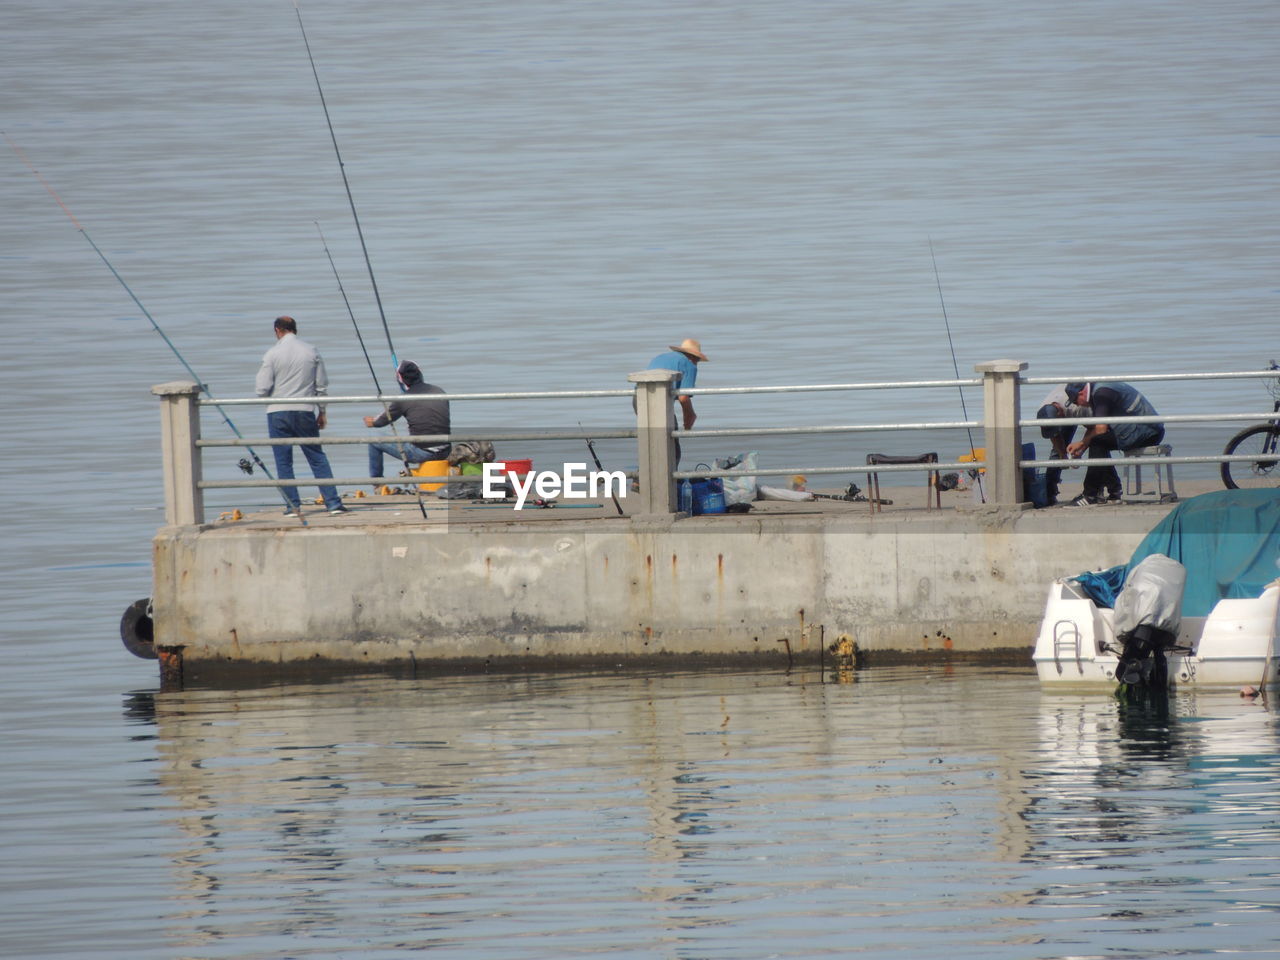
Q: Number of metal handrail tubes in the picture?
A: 9